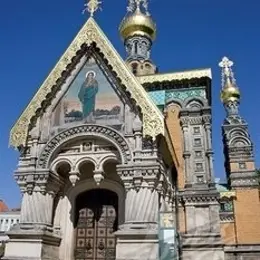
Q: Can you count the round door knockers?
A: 2